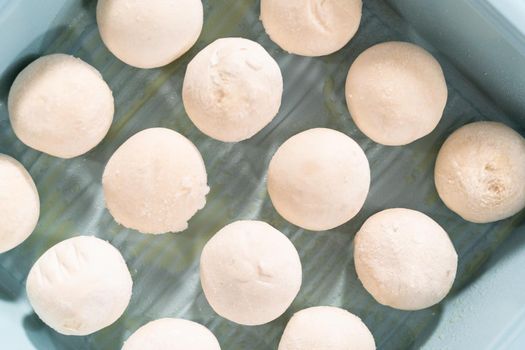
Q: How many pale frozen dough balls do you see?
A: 14